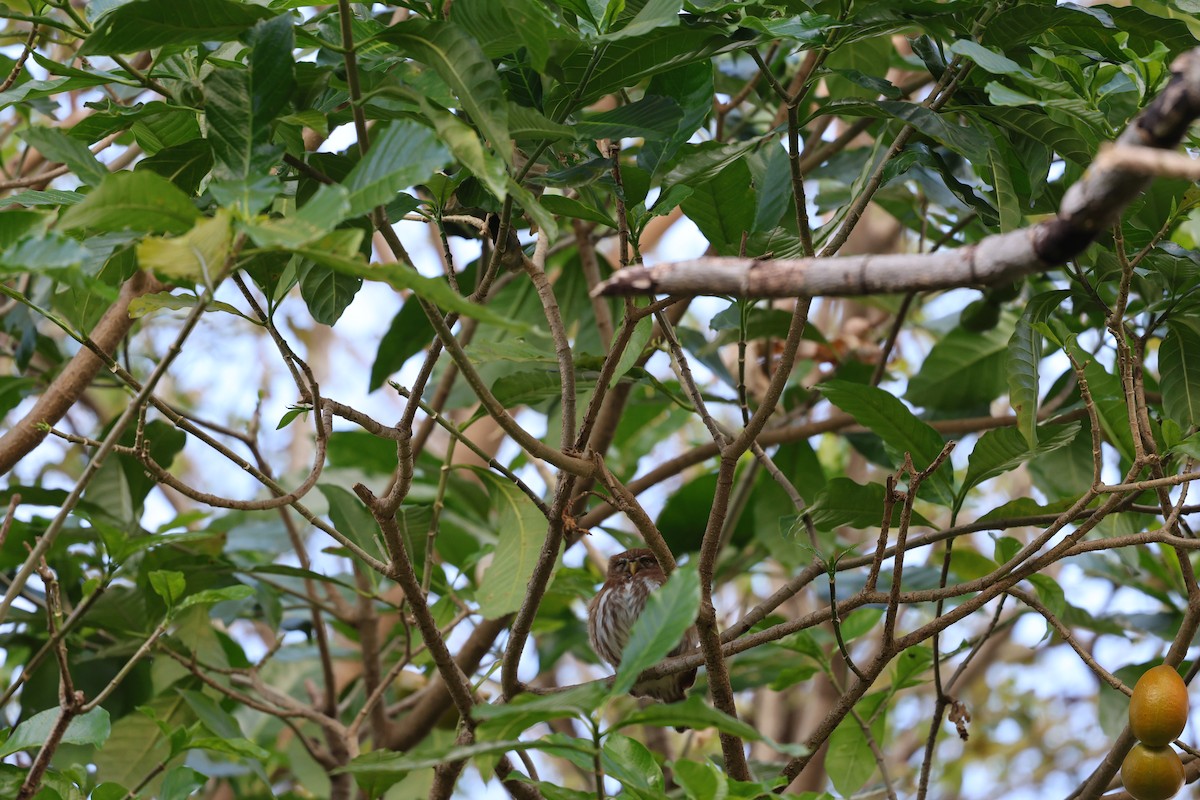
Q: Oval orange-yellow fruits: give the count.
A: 2